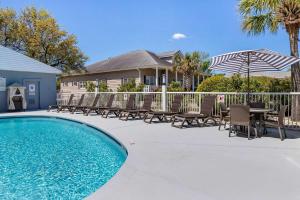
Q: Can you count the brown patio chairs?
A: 12